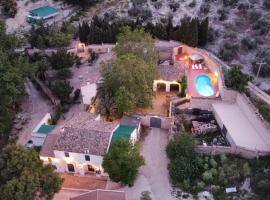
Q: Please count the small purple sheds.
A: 0